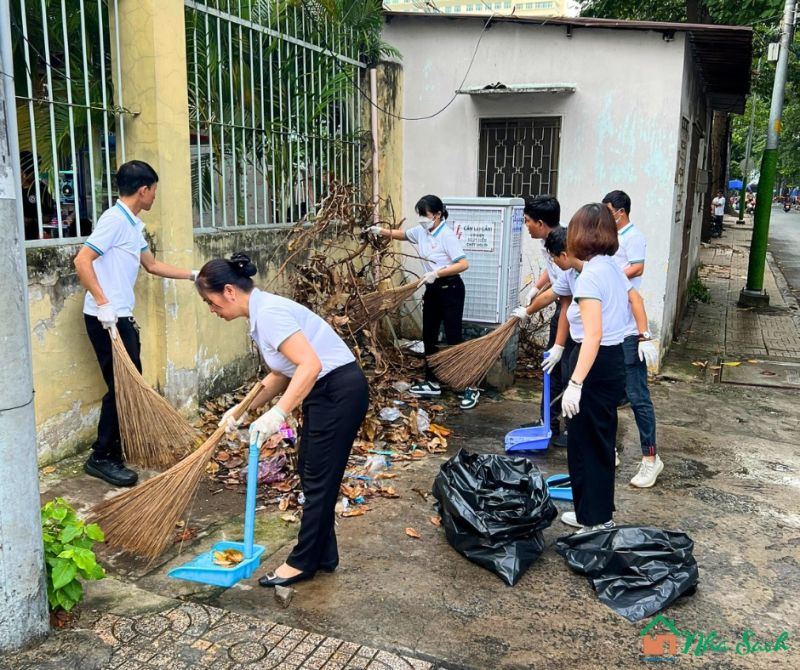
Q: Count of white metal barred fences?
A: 2